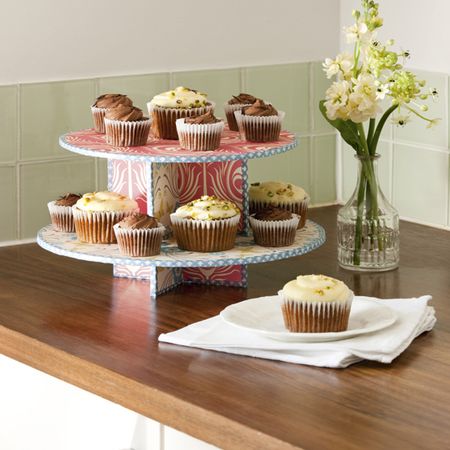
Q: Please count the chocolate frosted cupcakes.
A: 8